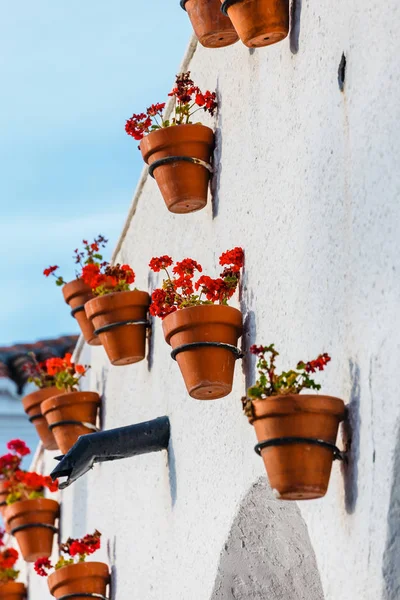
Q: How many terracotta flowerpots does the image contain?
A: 13